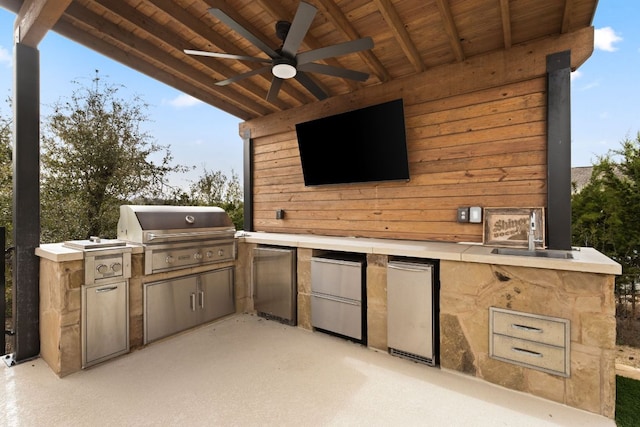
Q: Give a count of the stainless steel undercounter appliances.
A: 3